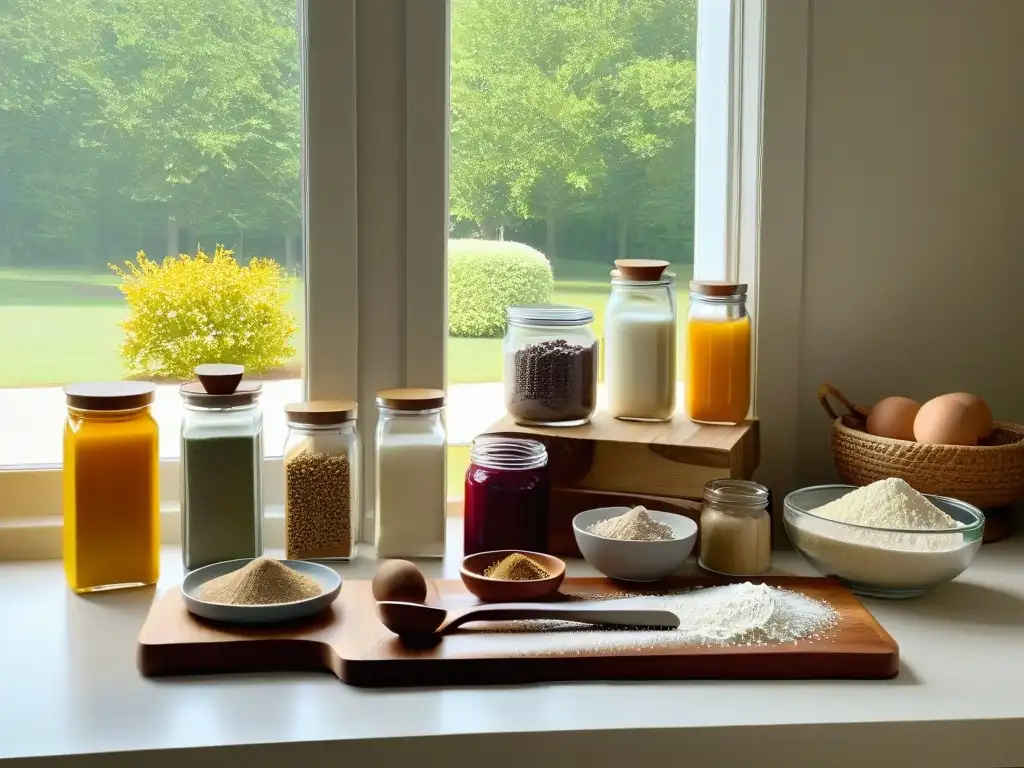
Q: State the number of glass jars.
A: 9